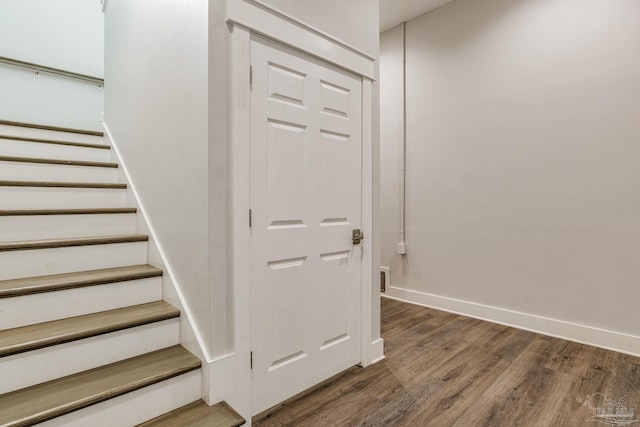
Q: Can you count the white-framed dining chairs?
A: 0